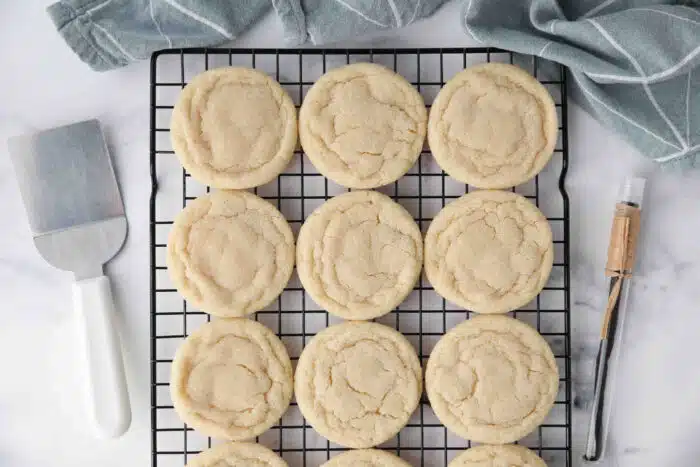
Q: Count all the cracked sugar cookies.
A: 12